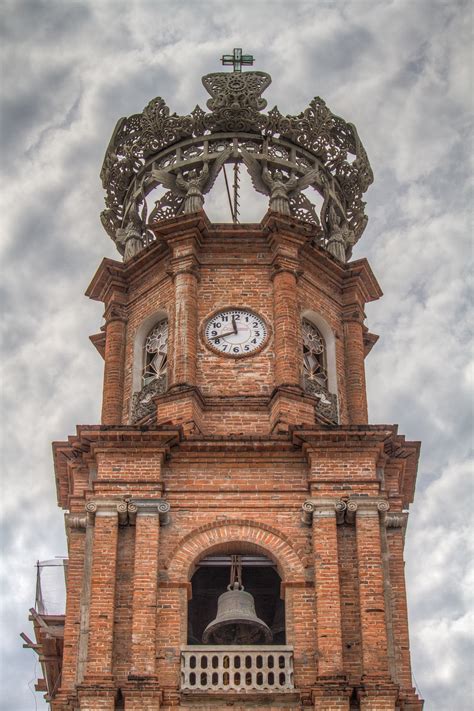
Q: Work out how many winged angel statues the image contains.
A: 4